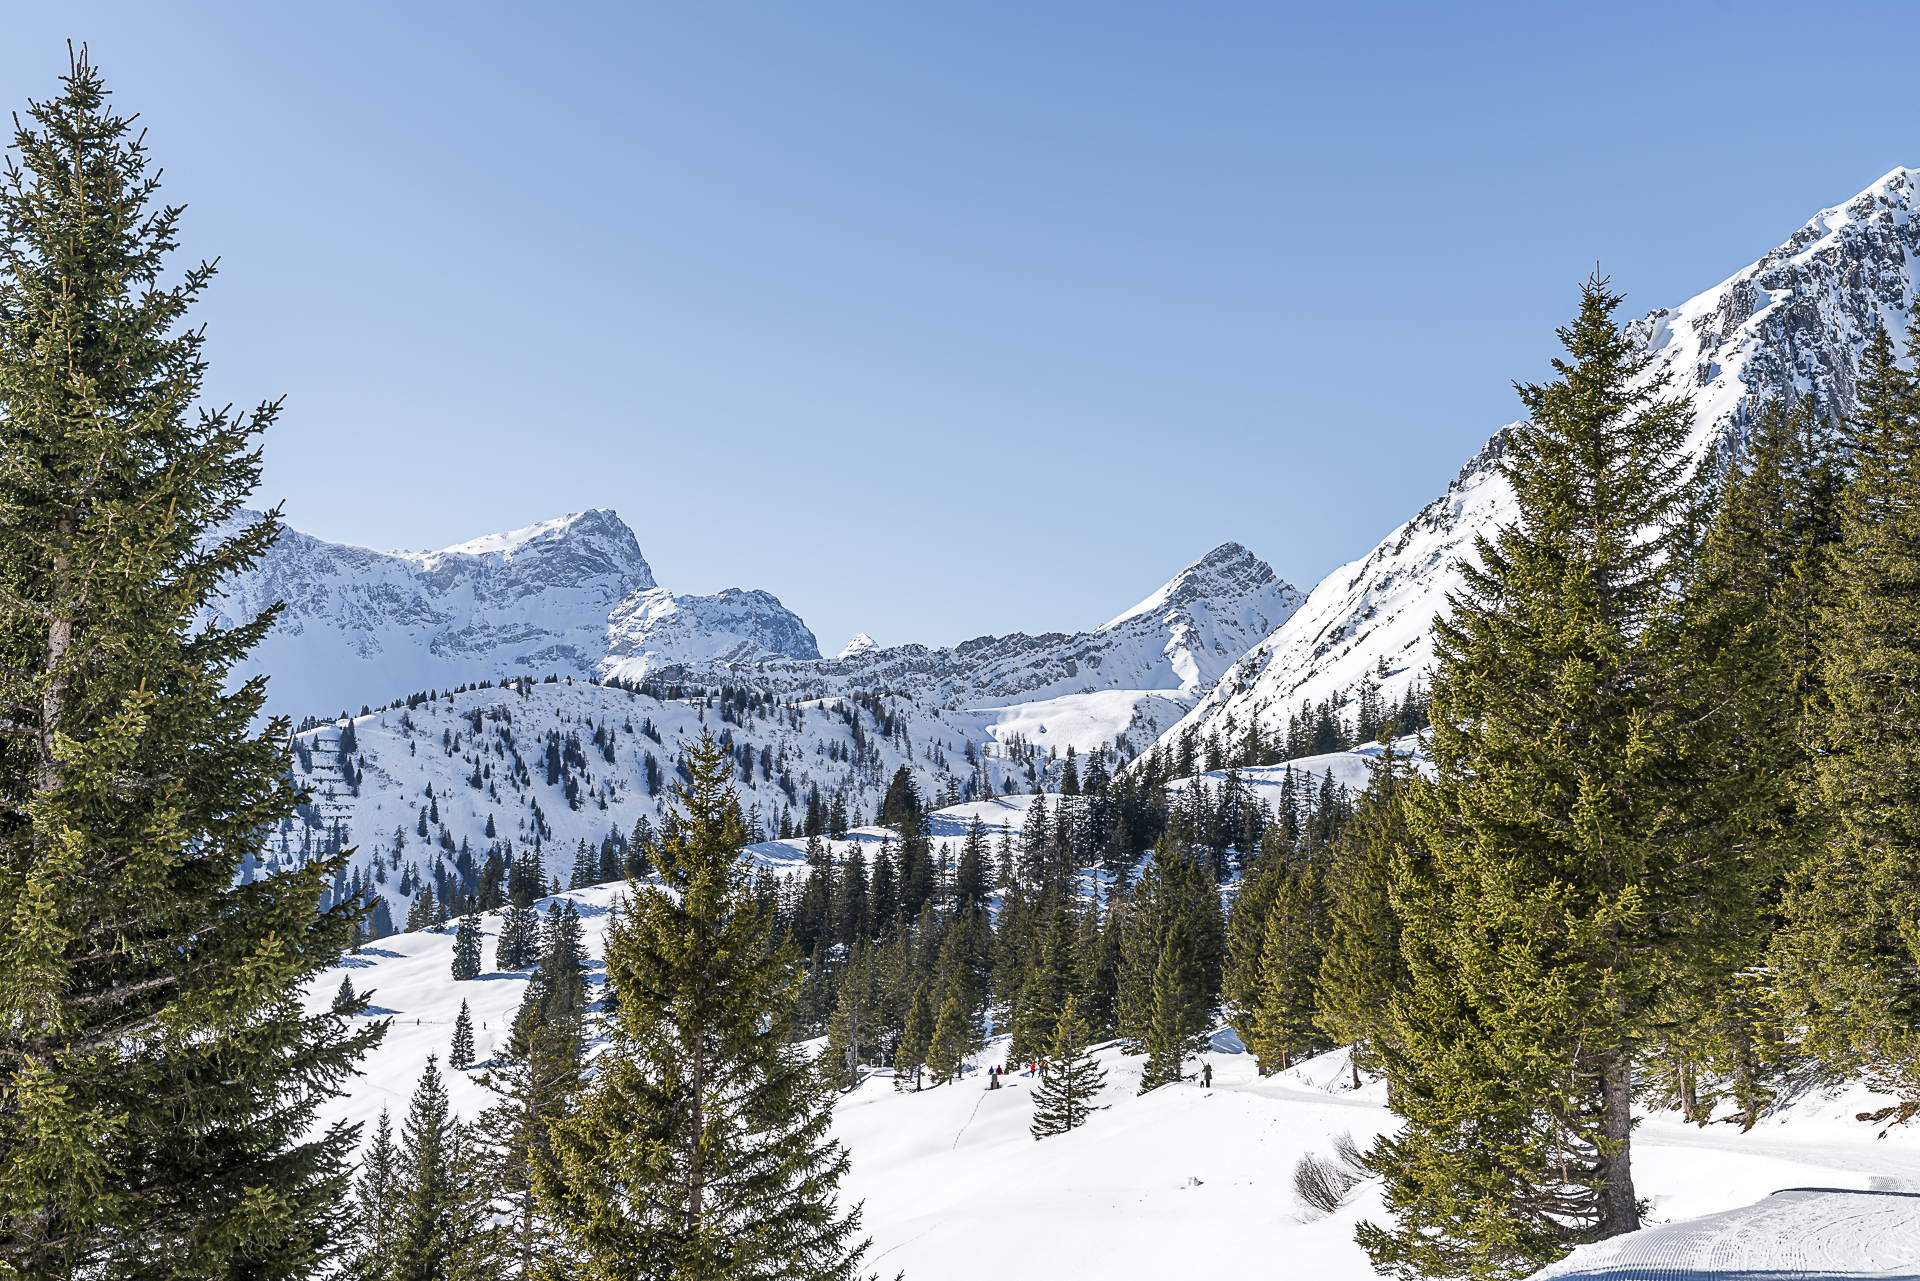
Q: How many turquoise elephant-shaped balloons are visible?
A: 0